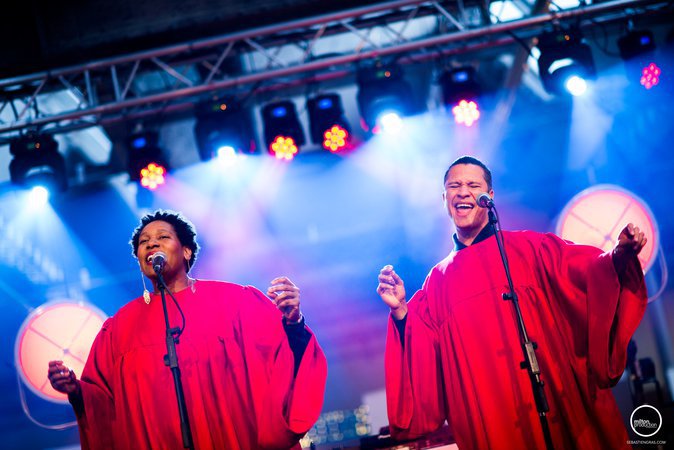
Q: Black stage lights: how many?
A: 9